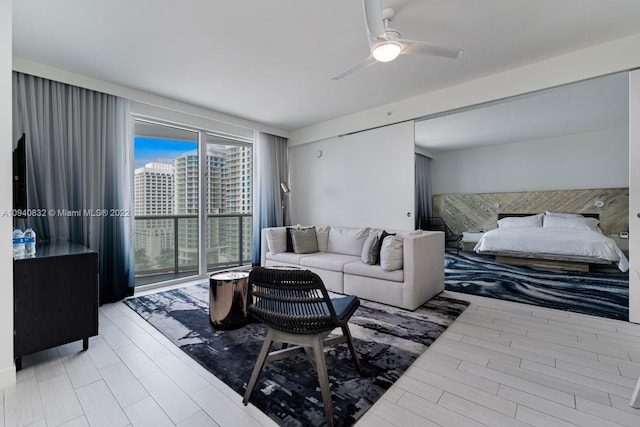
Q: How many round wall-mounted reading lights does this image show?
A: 2